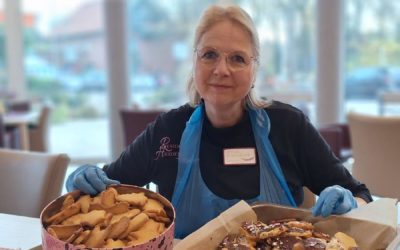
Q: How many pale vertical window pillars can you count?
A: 3